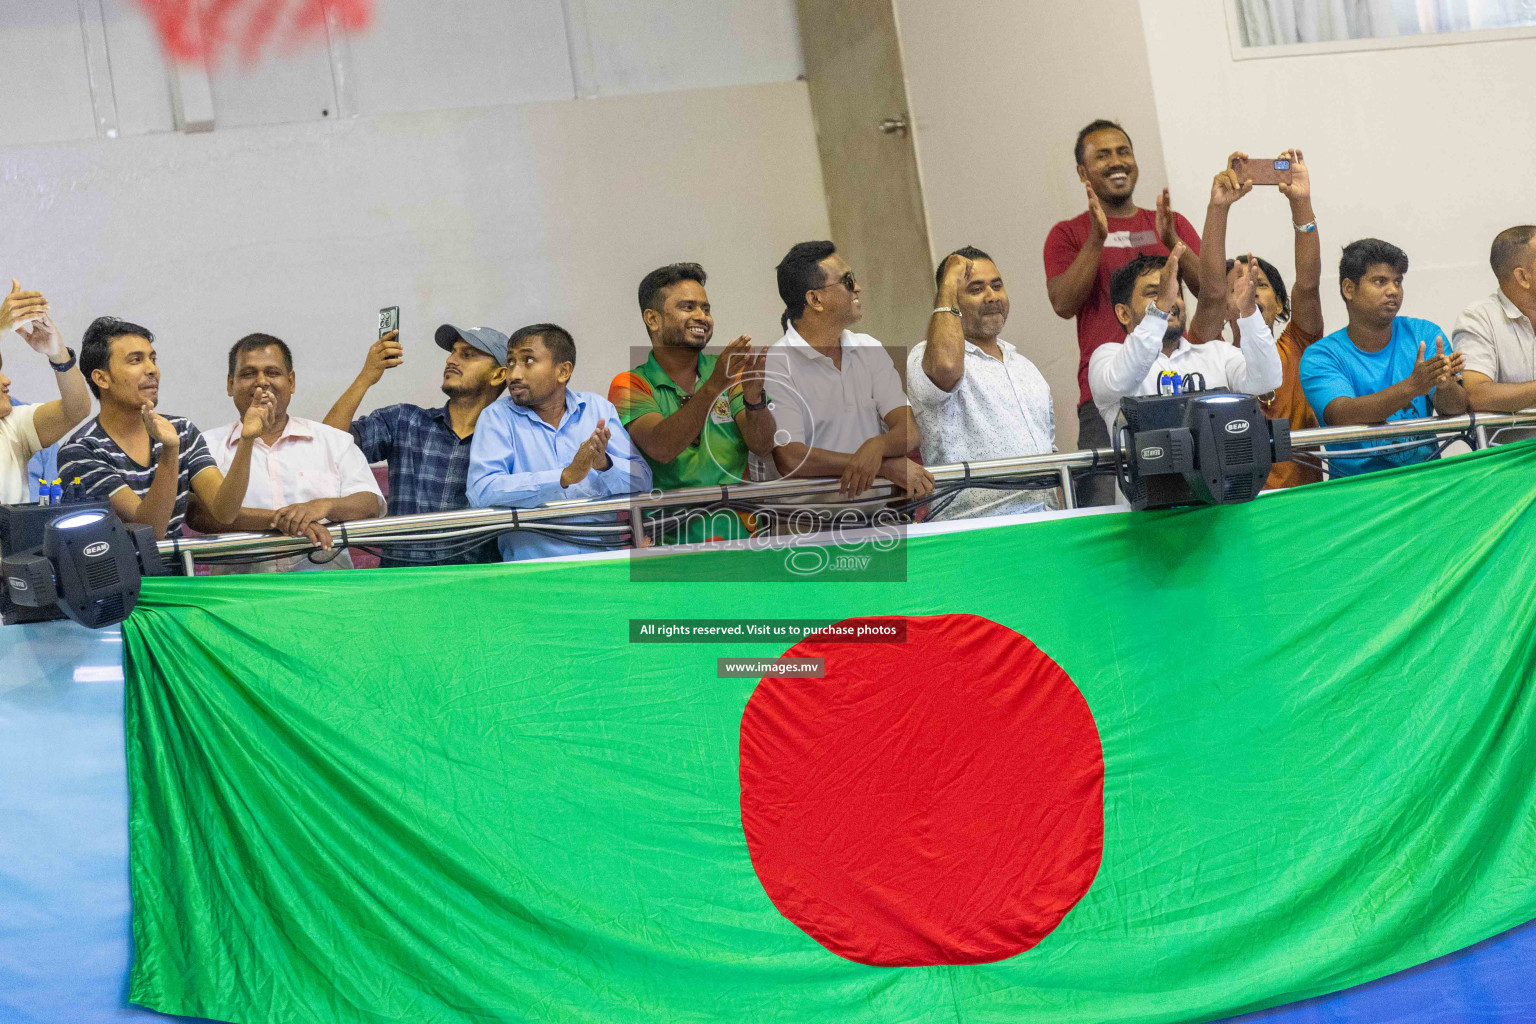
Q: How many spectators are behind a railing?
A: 13